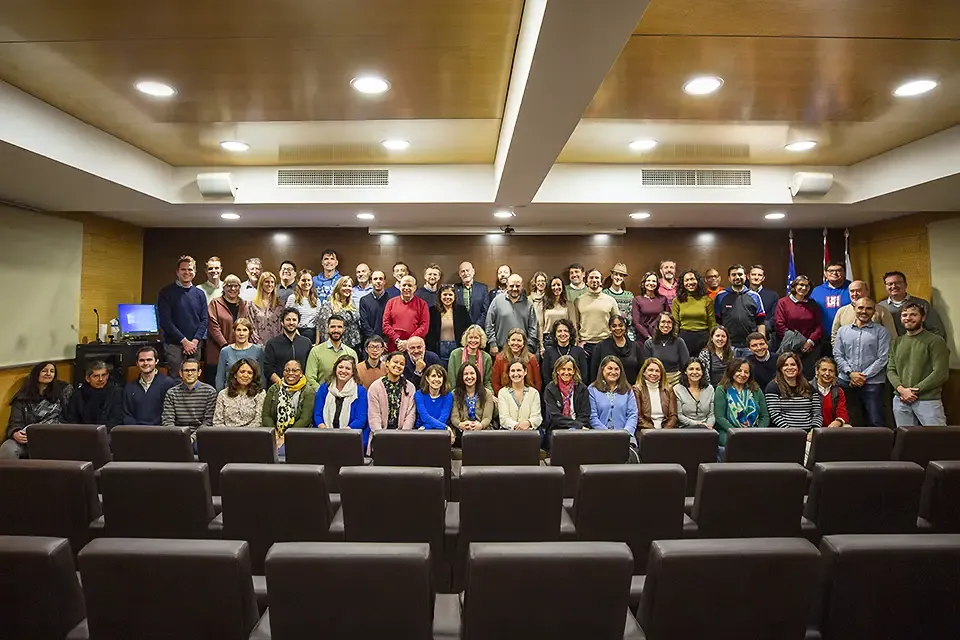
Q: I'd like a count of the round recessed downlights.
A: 13